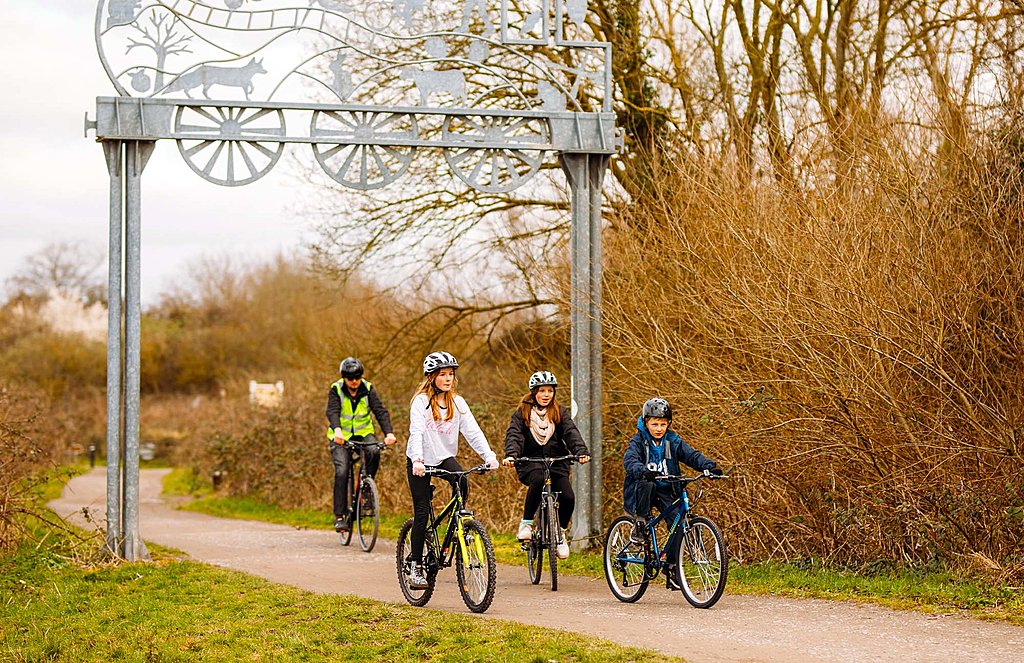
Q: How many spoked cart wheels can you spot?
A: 3